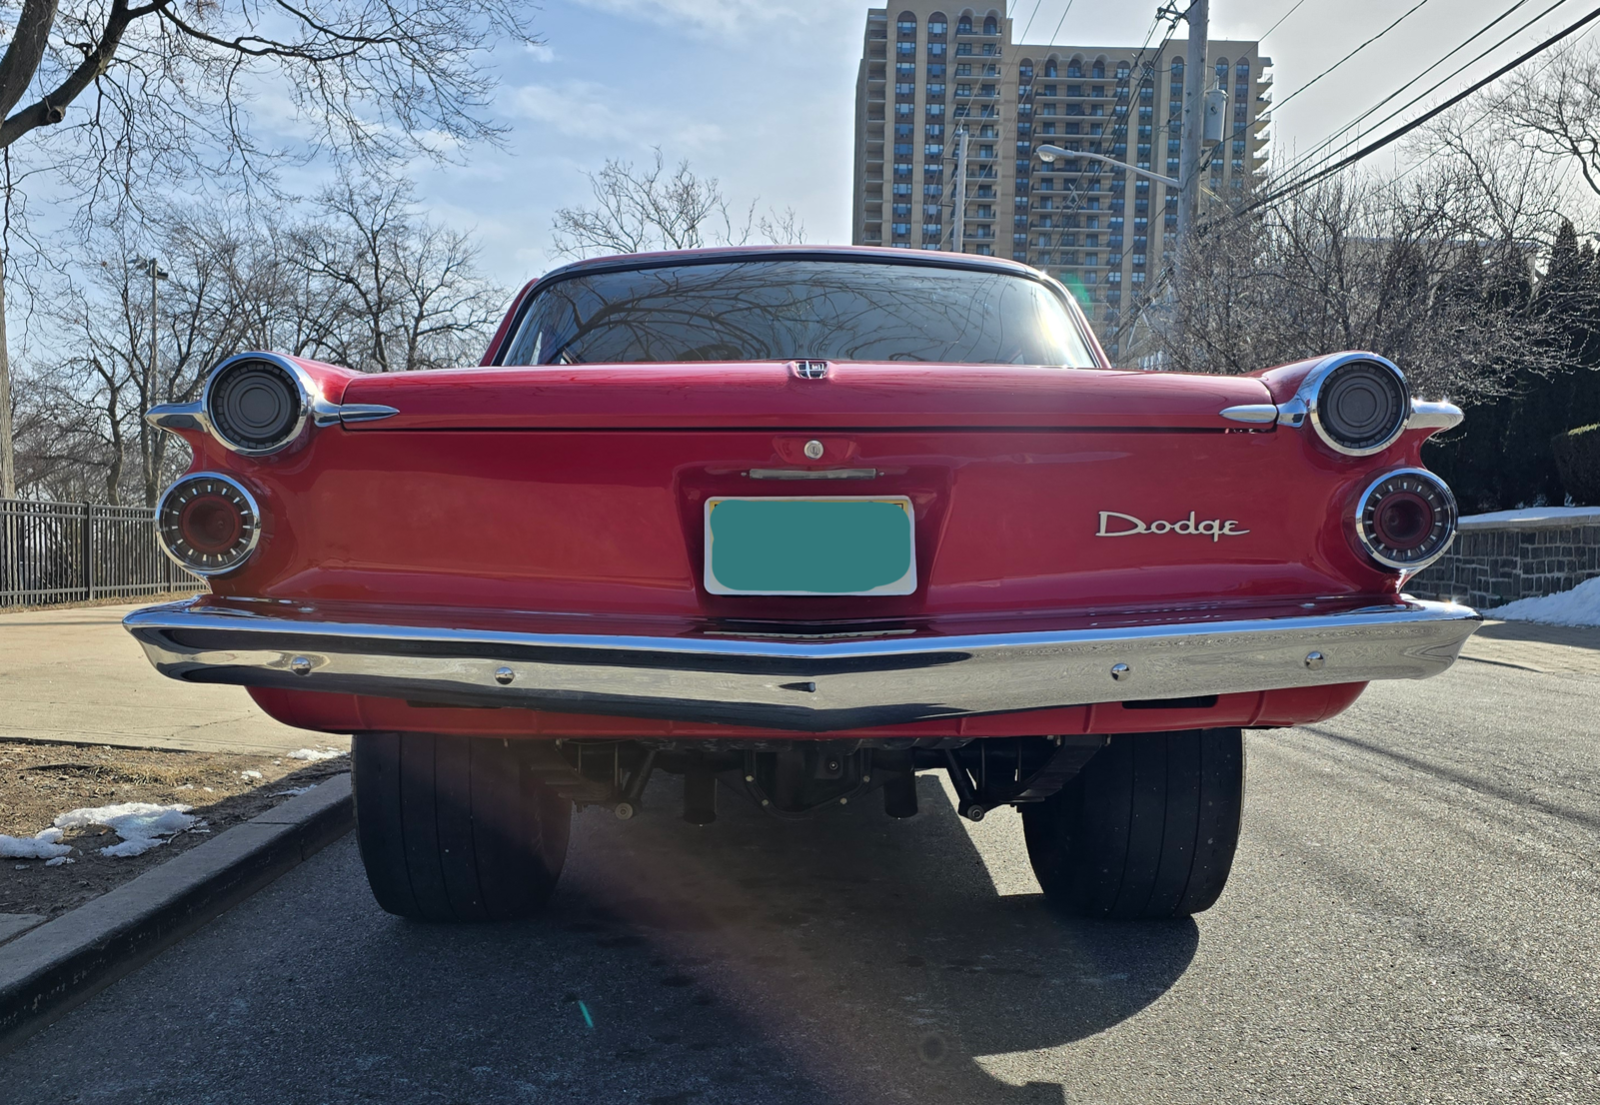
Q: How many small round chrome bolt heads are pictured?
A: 4